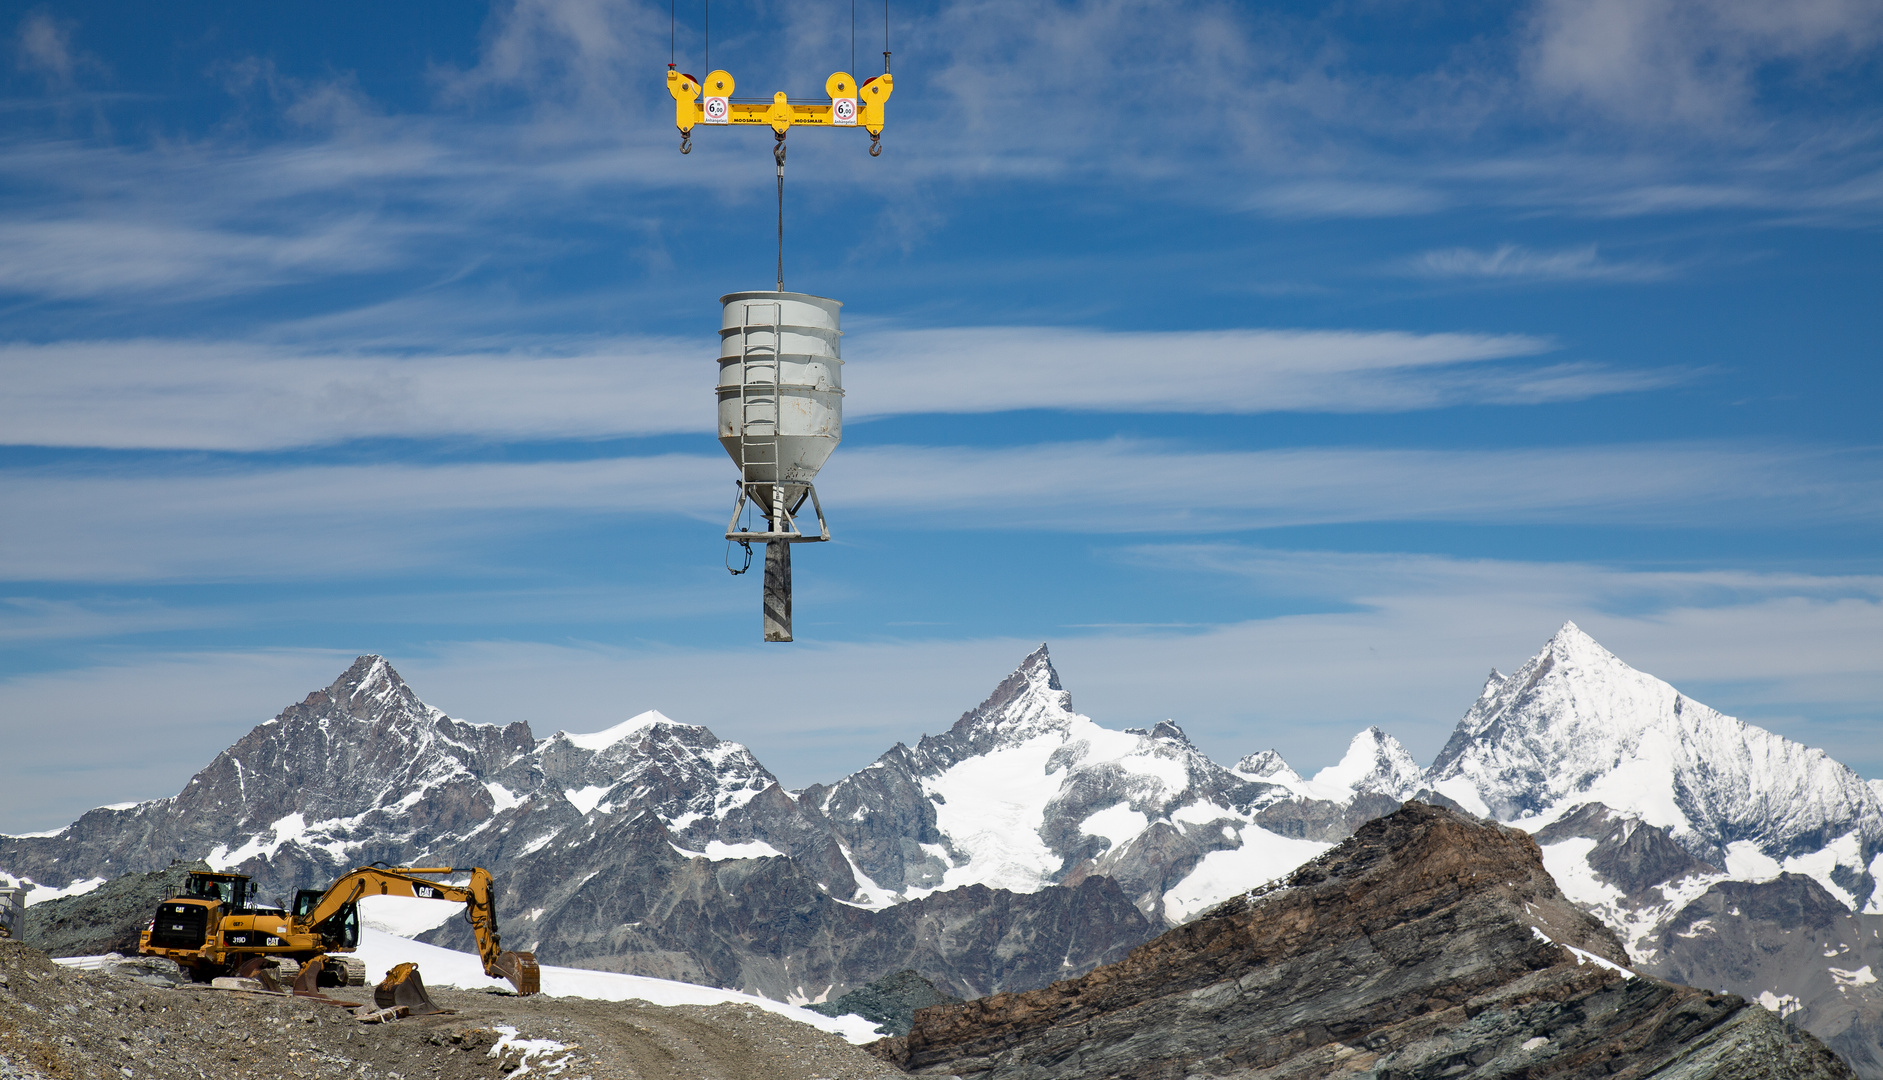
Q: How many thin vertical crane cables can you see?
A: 4